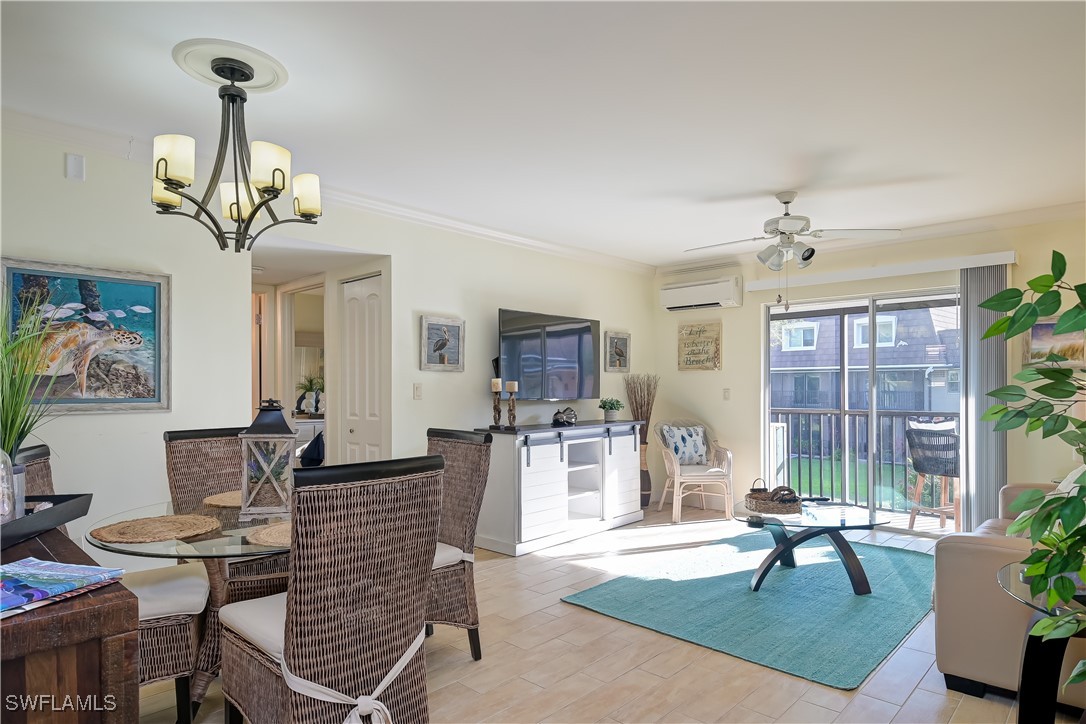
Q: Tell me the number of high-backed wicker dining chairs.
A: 4